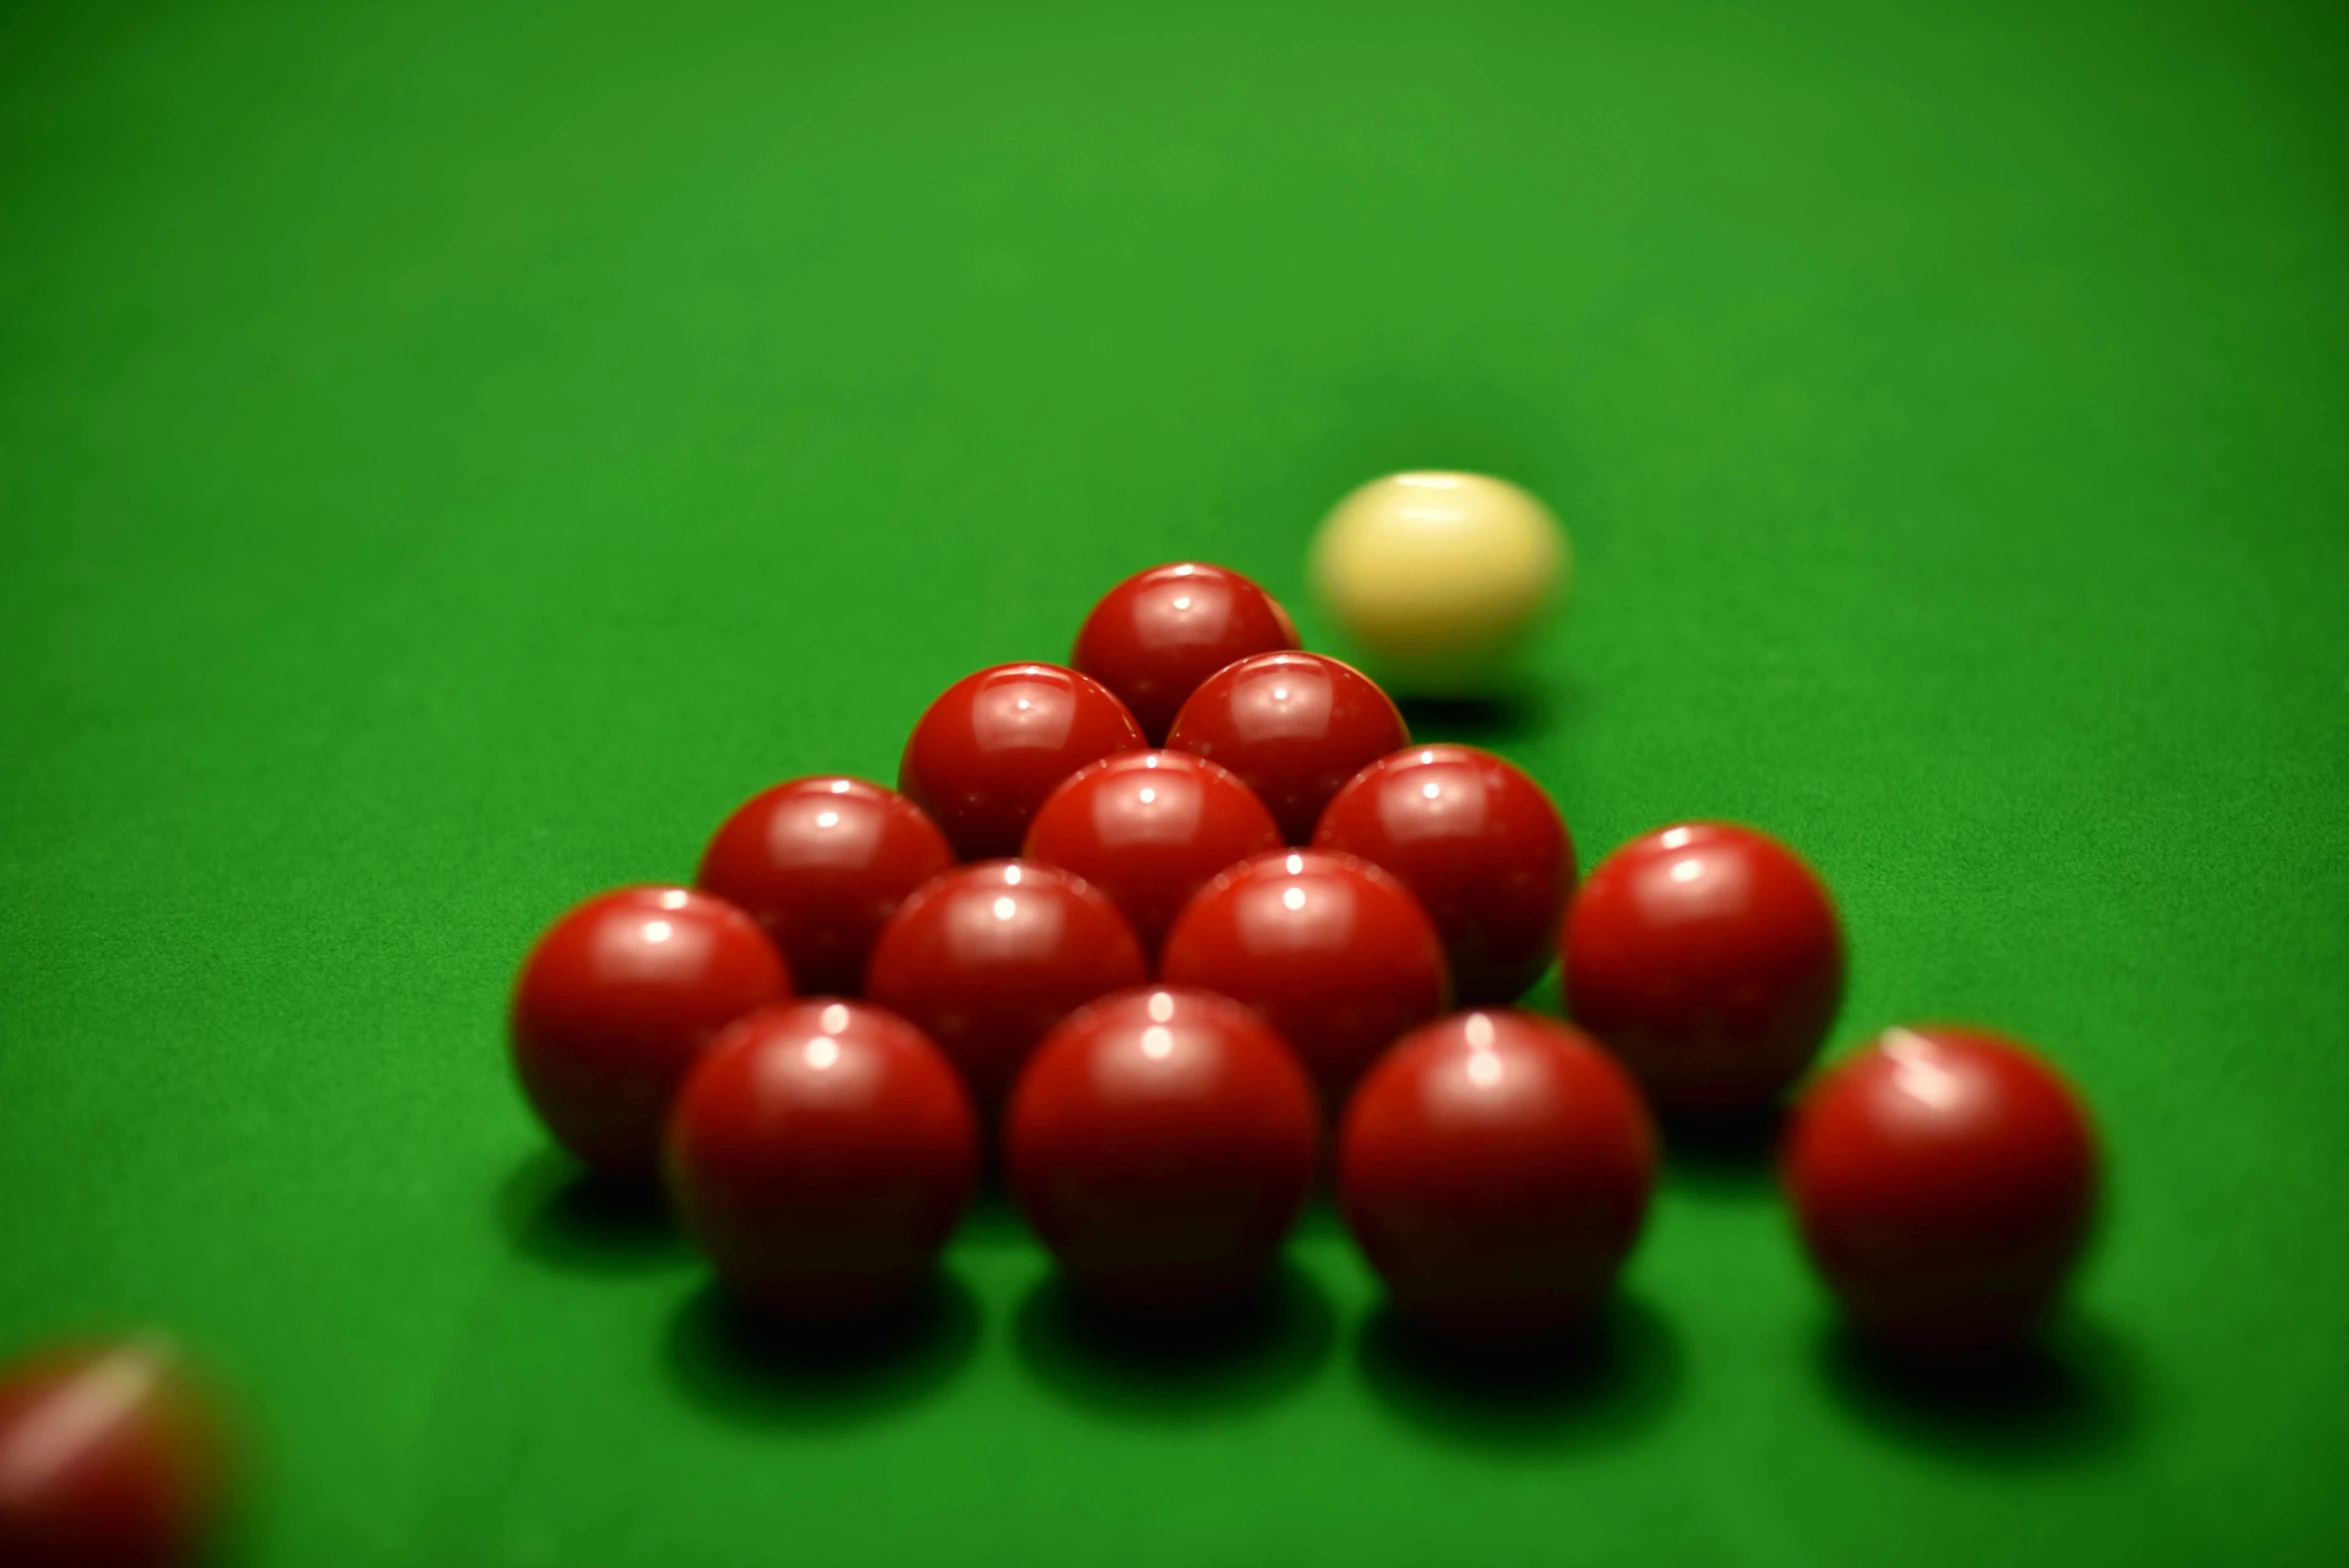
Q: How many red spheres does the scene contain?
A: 15